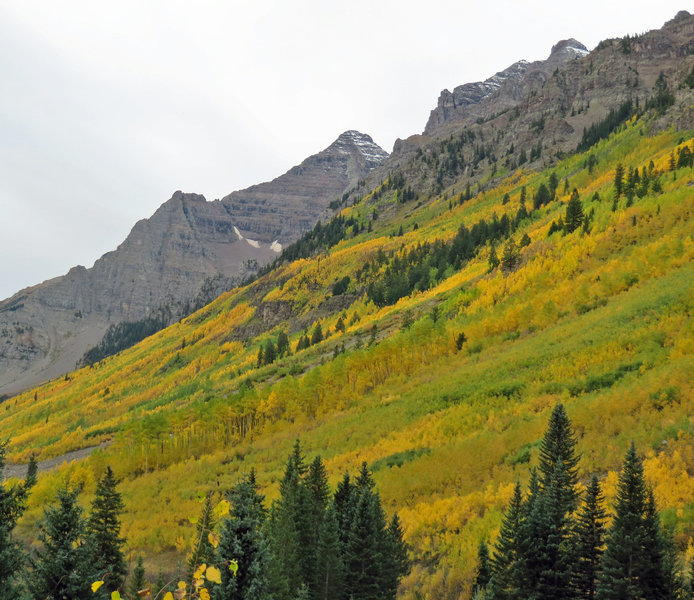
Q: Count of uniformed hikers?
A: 0